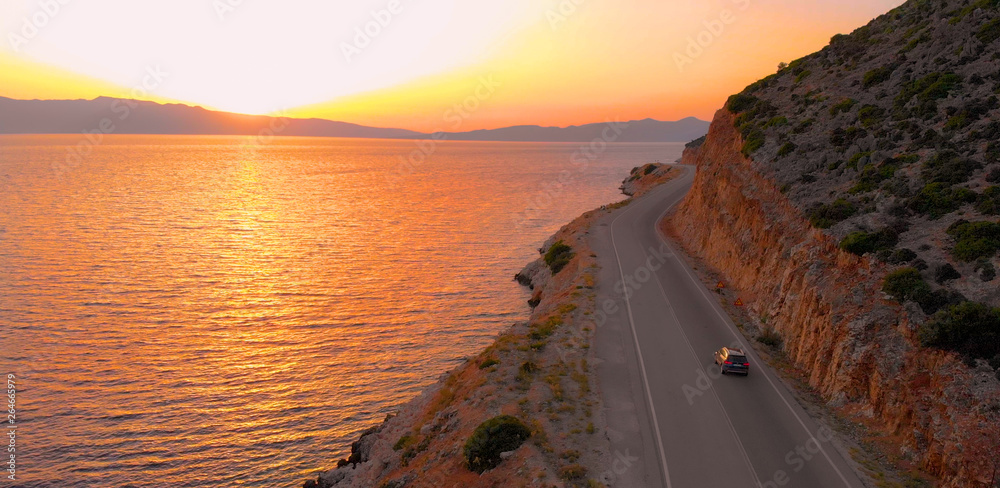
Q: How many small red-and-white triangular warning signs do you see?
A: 2